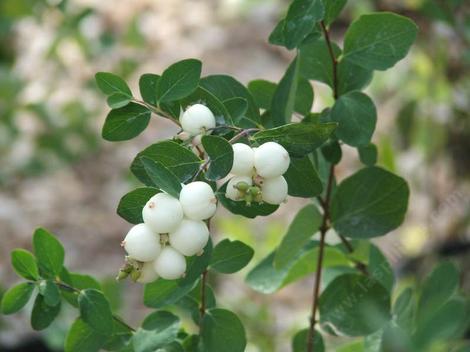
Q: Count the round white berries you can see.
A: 11